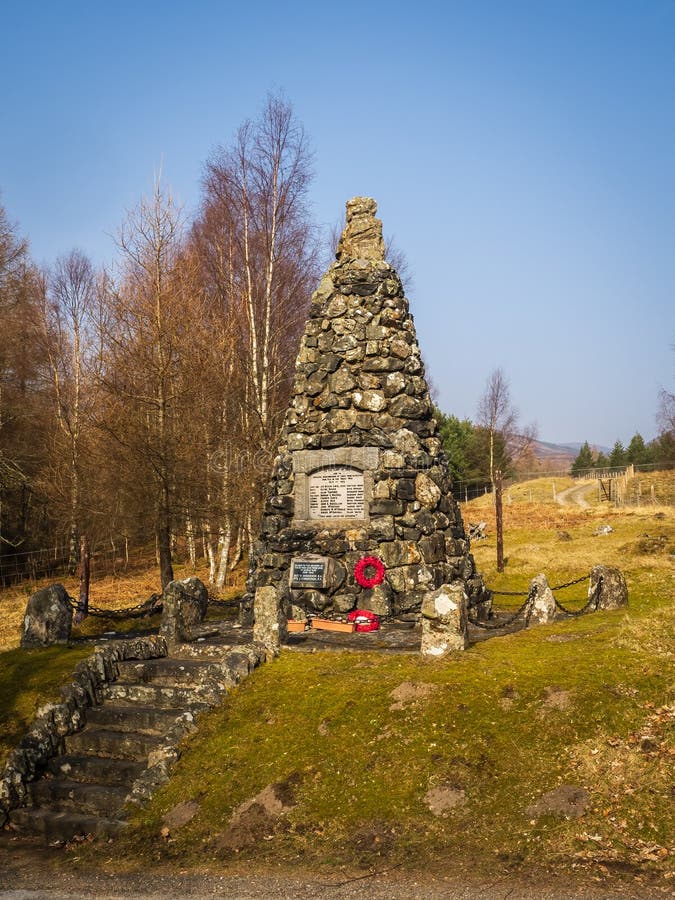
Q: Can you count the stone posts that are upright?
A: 6